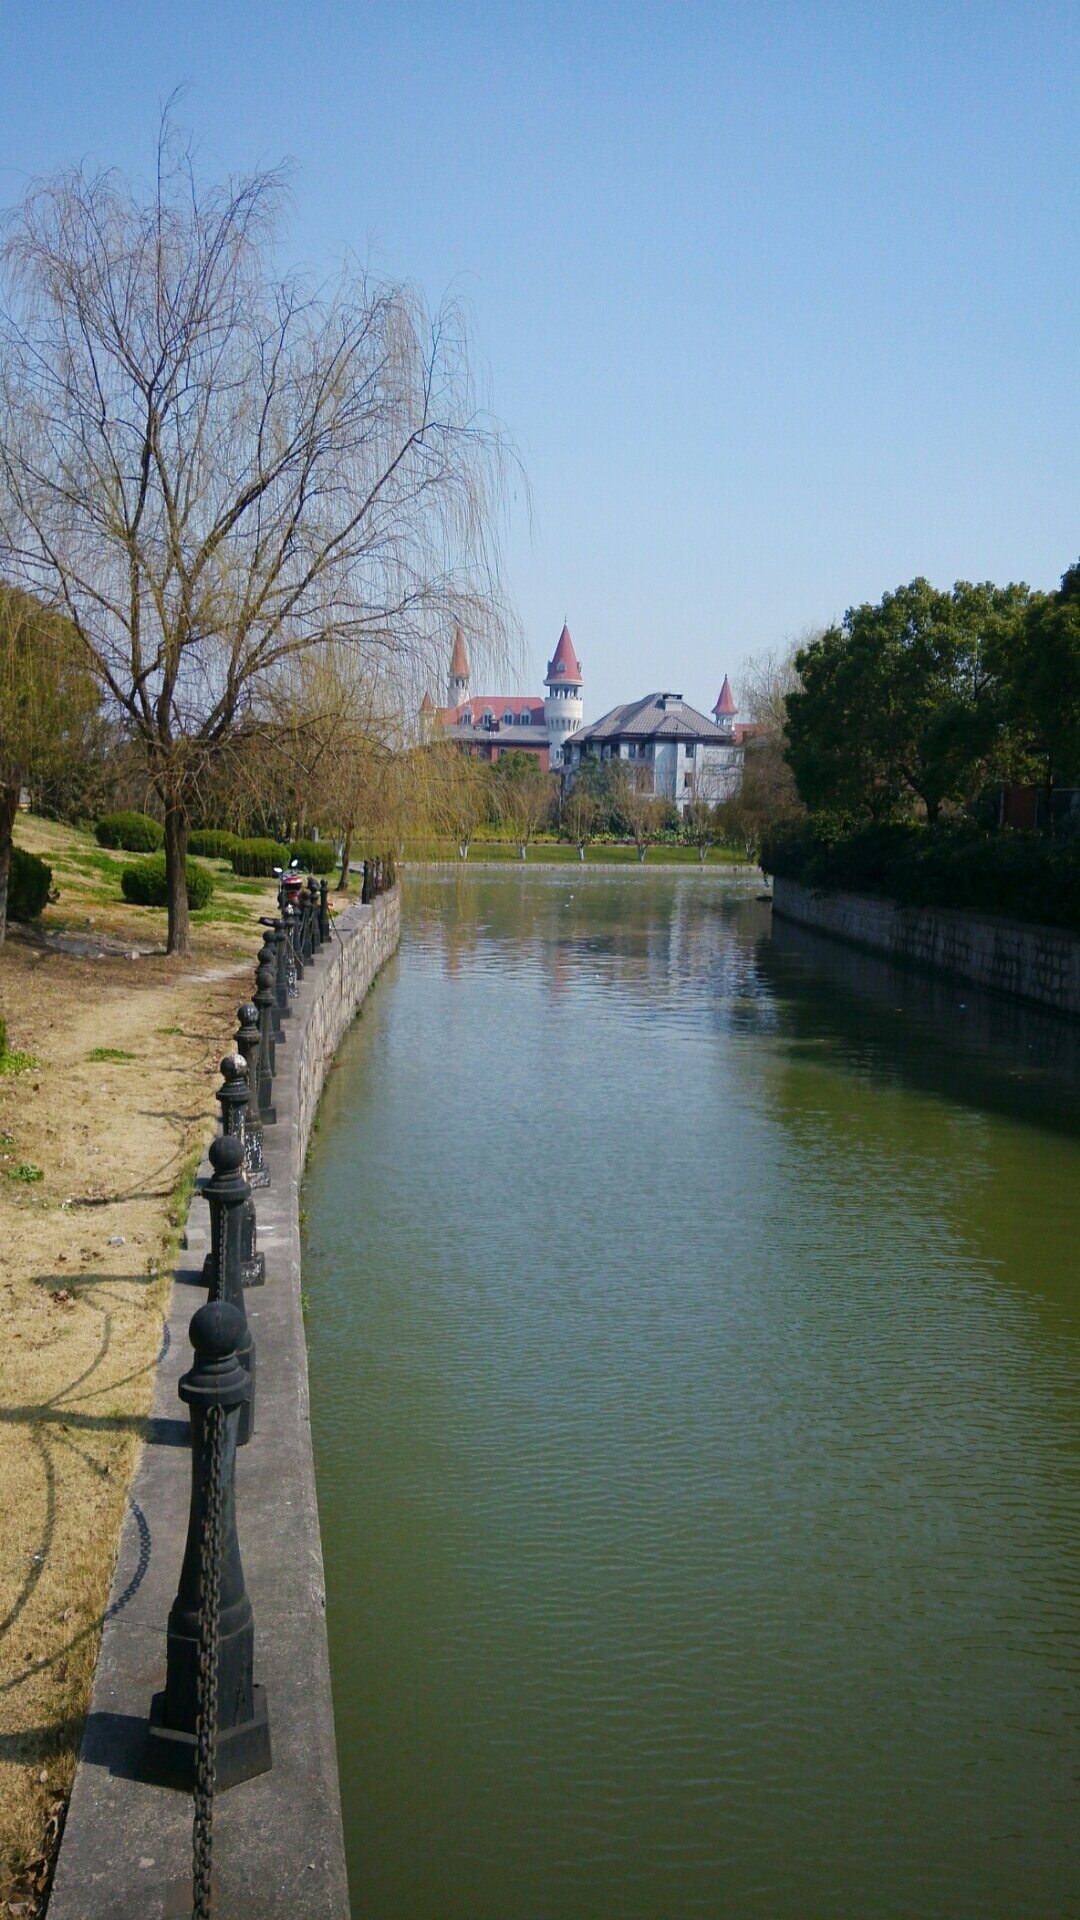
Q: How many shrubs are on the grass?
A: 6